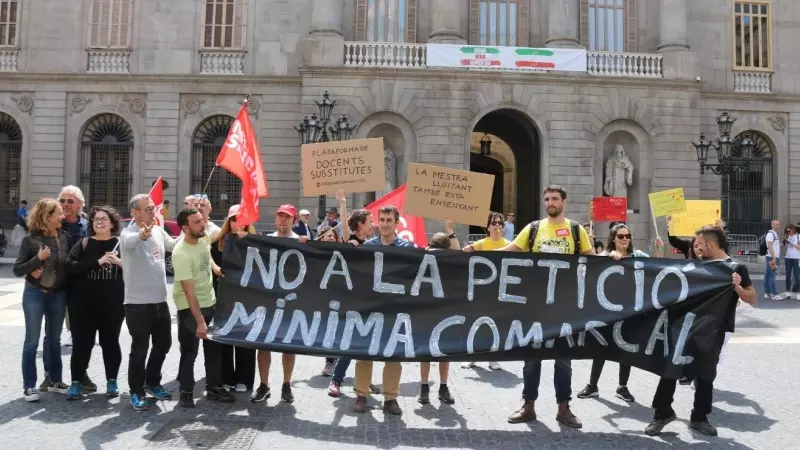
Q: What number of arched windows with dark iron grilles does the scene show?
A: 4